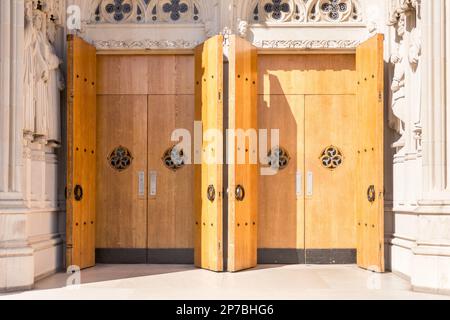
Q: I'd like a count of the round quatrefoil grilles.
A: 4